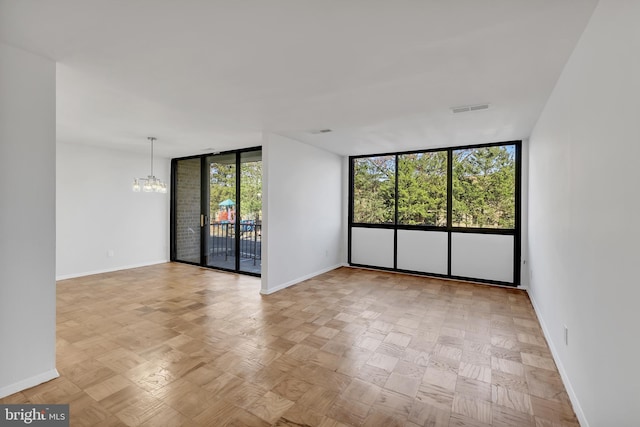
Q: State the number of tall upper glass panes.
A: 3